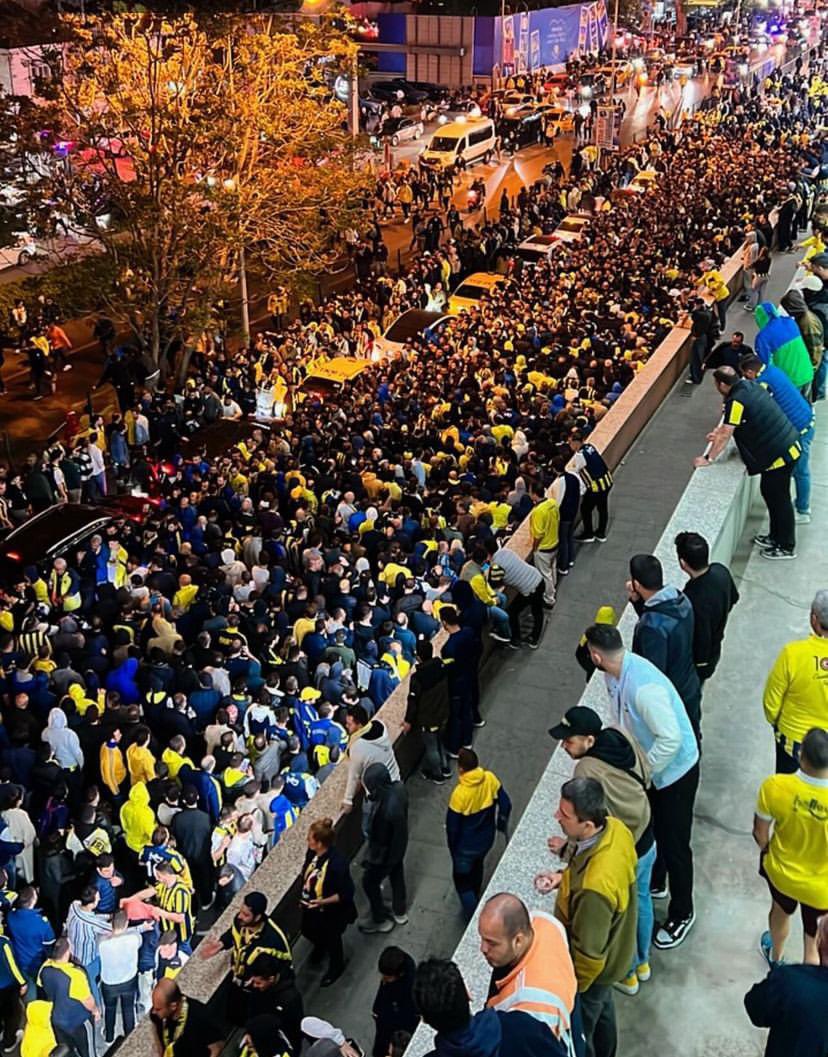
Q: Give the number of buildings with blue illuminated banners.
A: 1